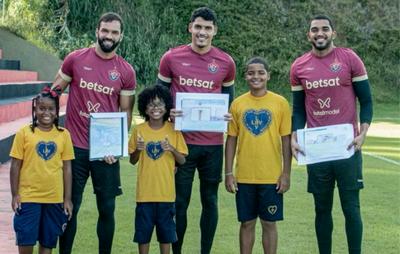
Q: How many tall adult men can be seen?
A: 3